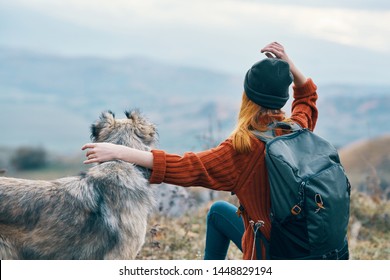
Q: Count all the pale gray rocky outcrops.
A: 1